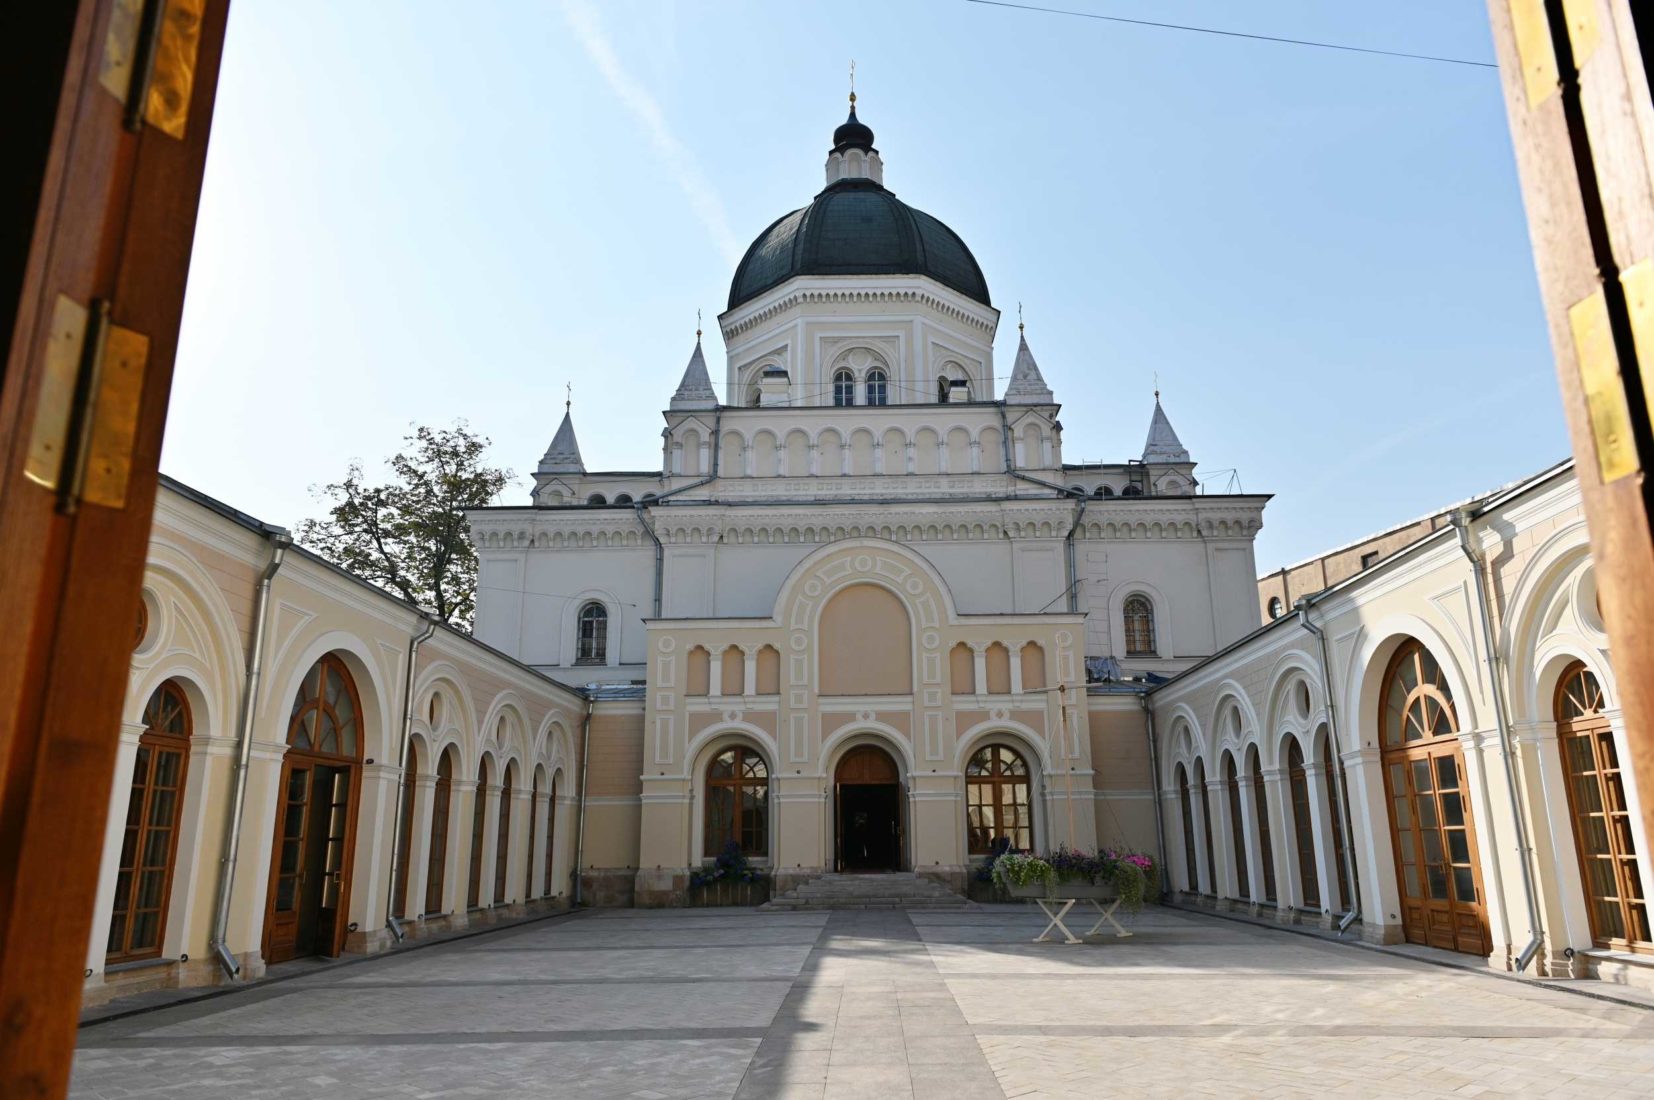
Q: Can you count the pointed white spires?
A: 4